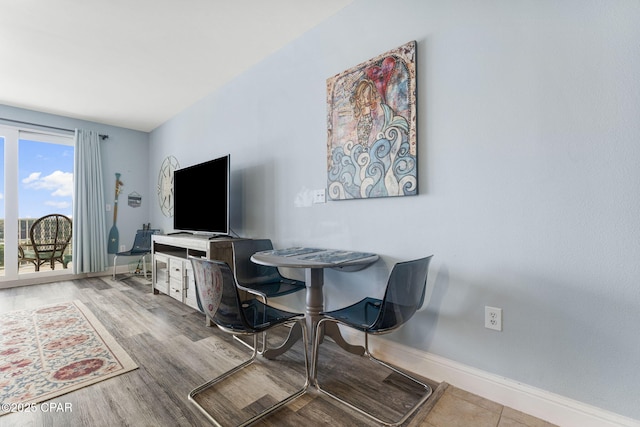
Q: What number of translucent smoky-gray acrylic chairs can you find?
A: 4